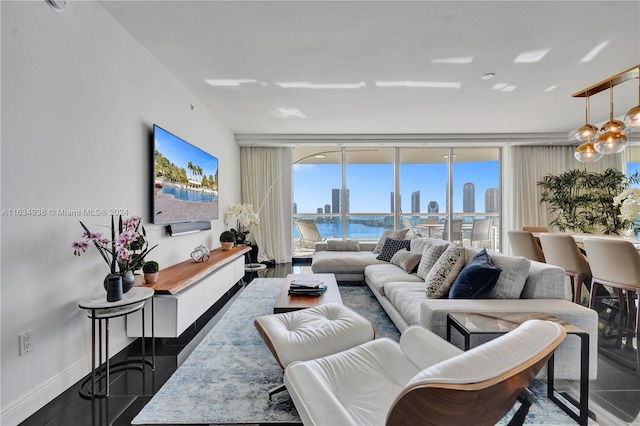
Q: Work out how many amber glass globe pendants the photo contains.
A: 5